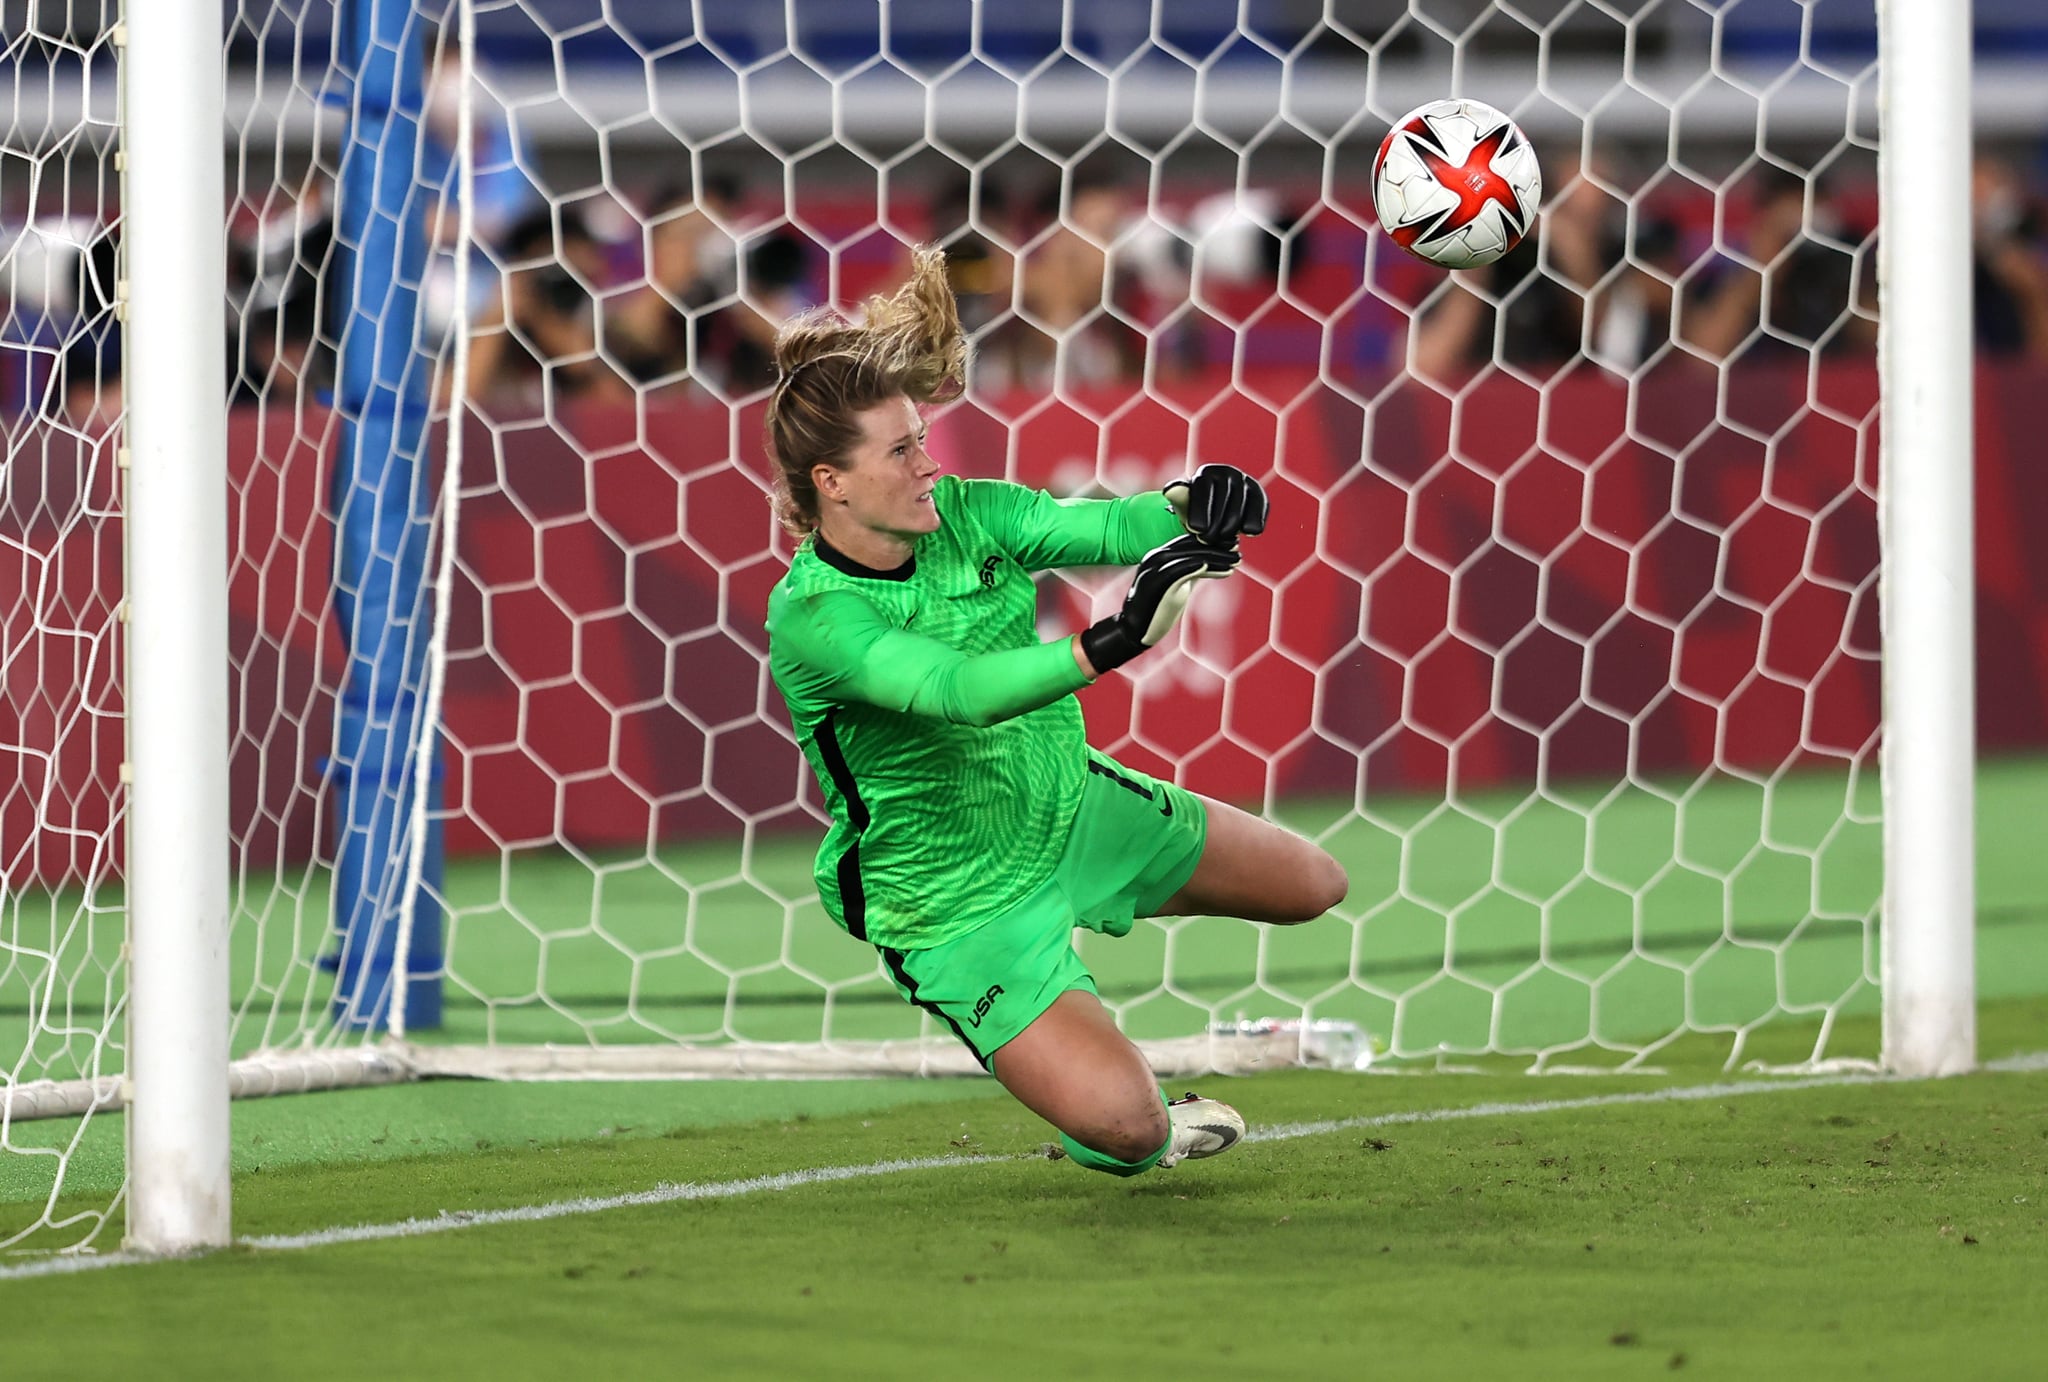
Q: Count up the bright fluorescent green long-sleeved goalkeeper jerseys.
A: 1